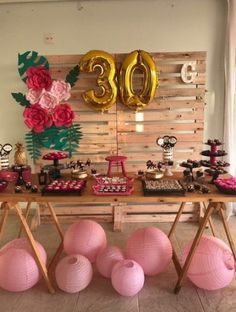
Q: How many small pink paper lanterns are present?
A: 3